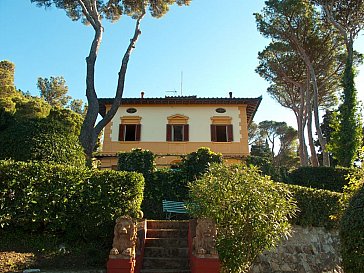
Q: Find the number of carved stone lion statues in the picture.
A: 2